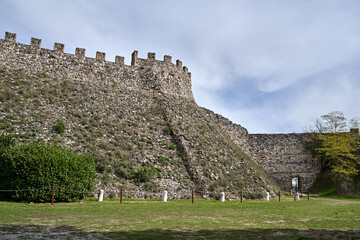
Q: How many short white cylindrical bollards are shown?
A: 5